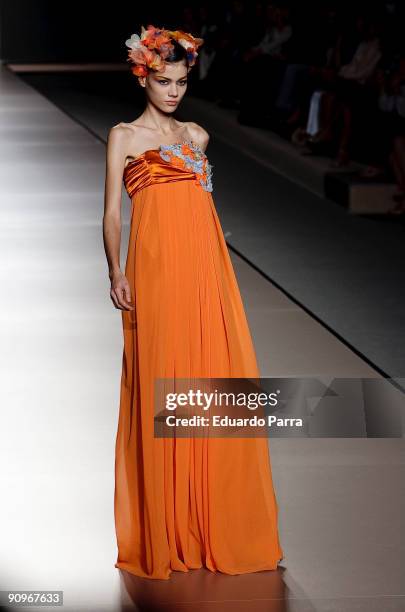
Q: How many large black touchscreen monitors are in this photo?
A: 0